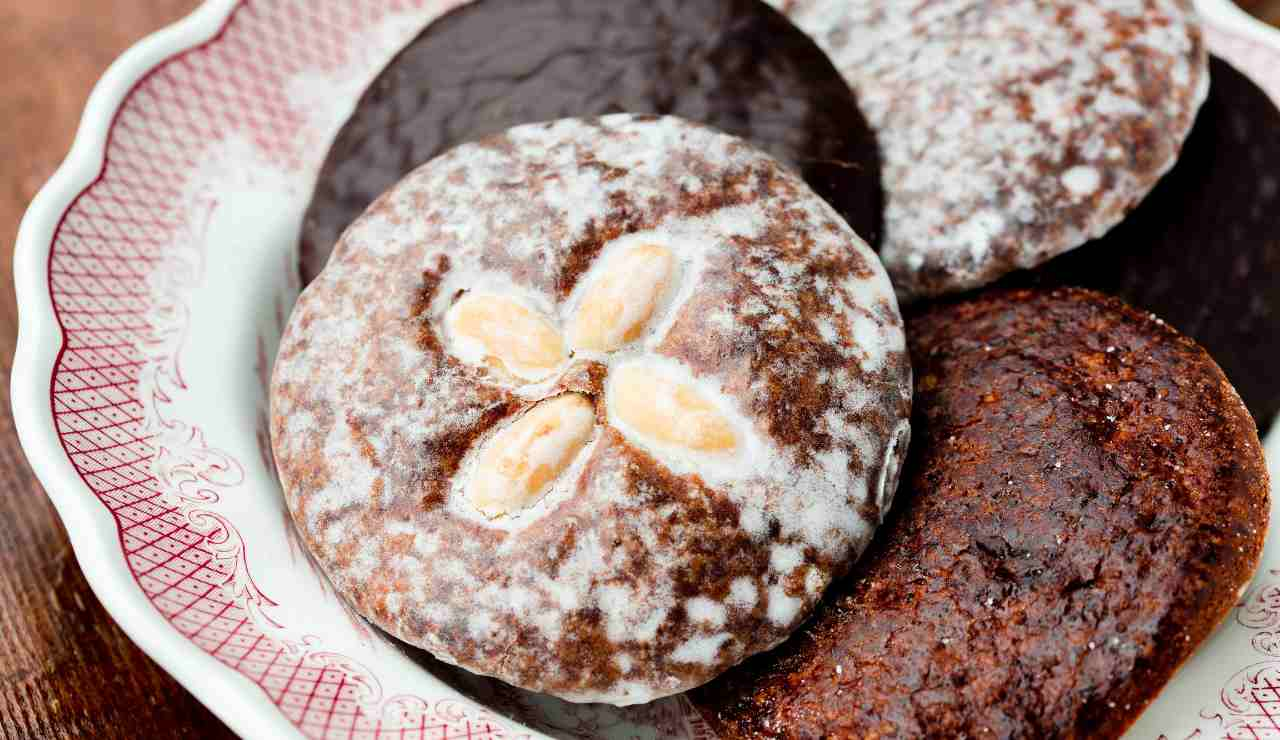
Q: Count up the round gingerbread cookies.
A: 5